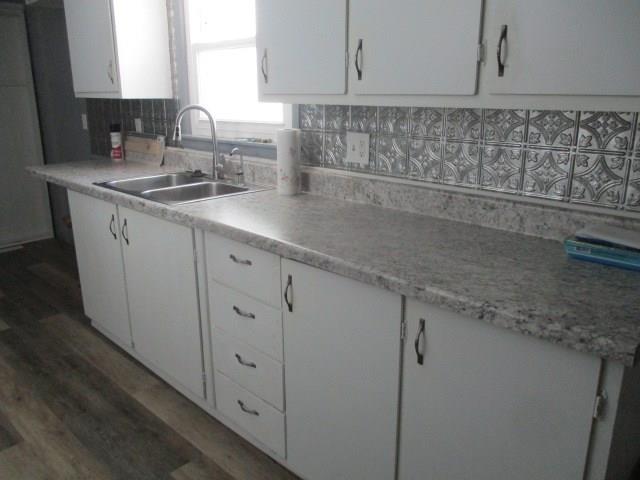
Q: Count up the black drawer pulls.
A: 4